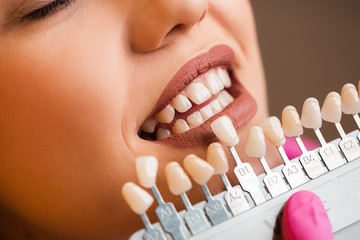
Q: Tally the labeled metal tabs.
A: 11